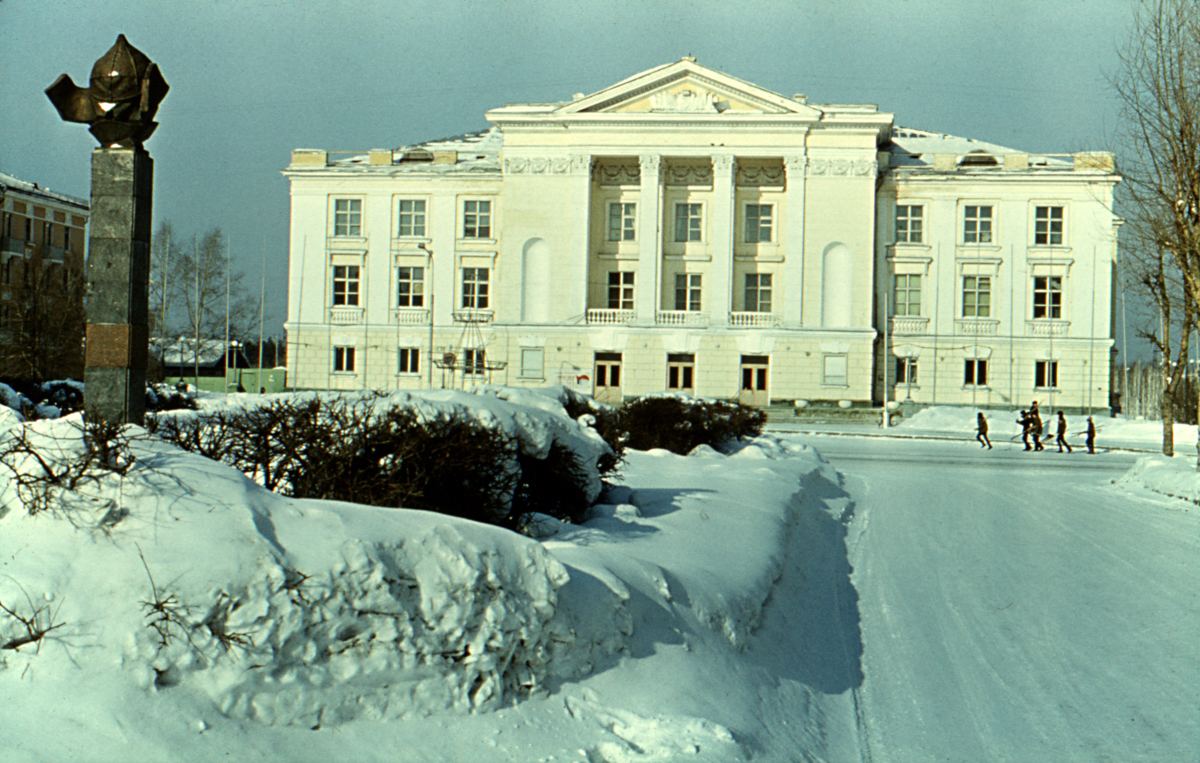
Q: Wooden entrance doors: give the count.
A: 3